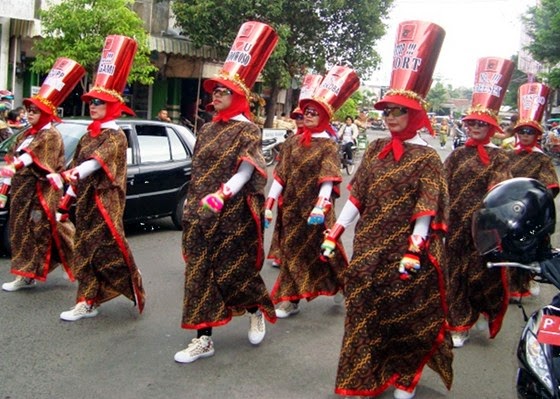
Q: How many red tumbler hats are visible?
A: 8